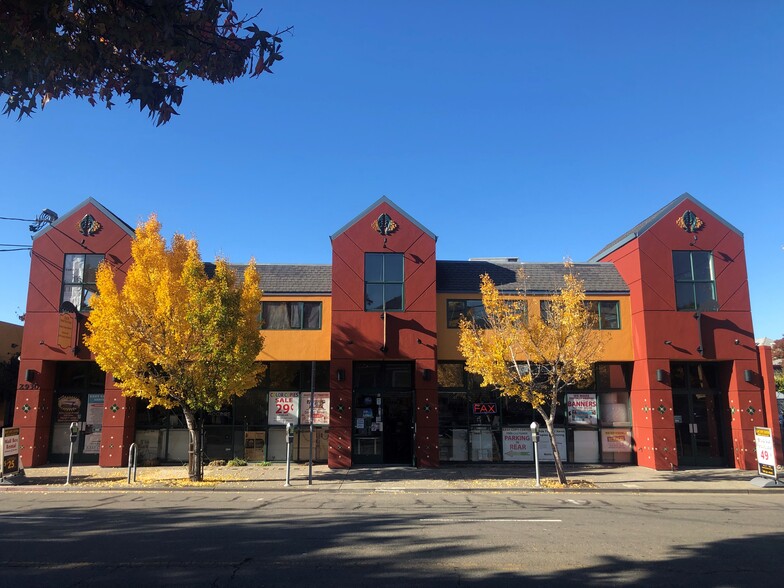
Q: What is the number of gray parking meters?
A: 3